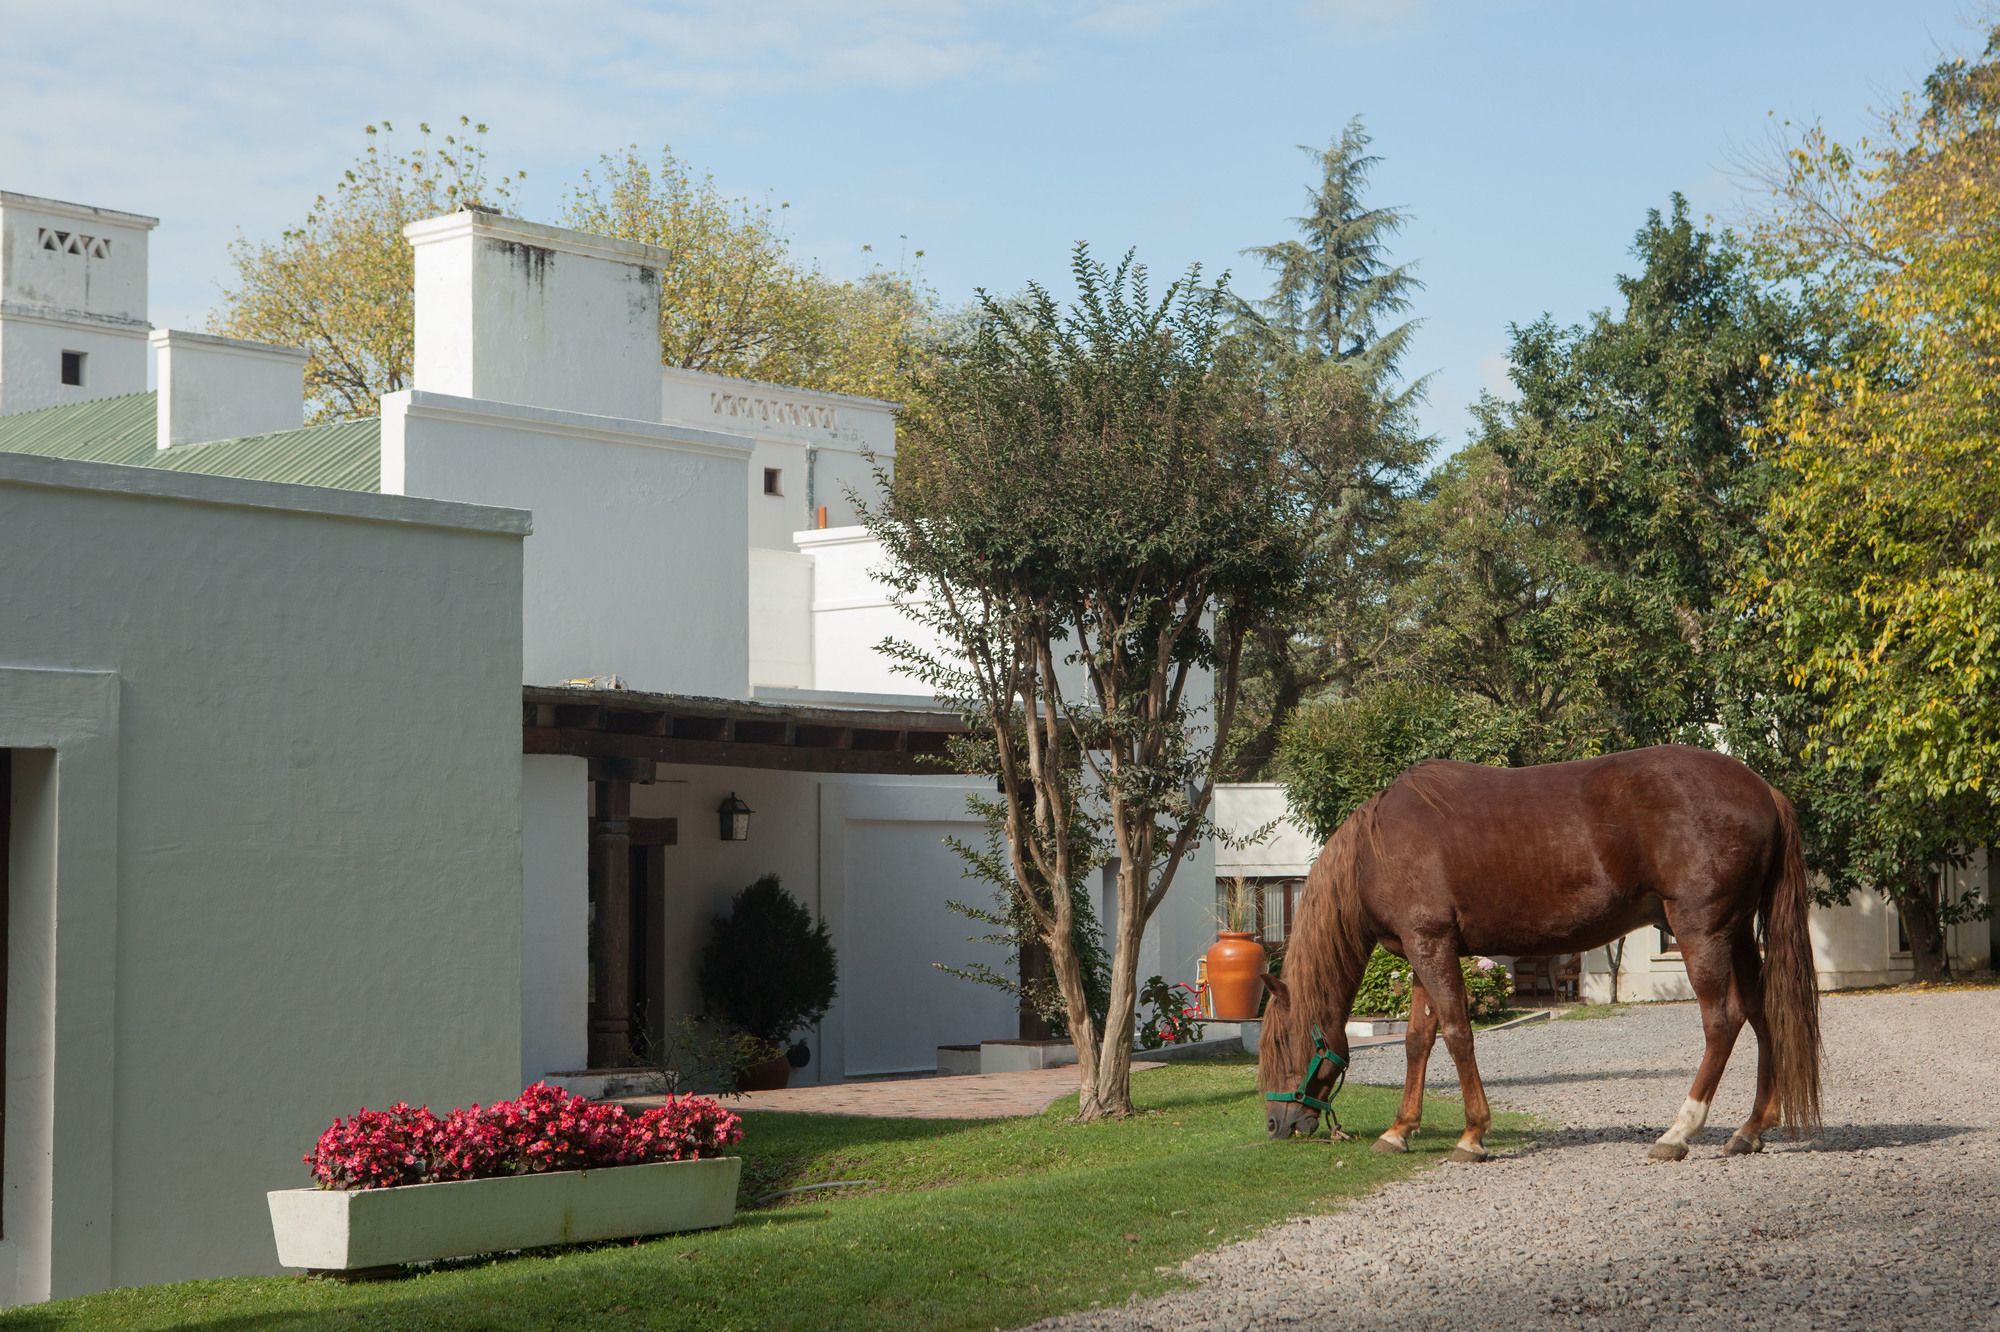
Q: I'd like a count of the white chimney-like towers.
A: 3